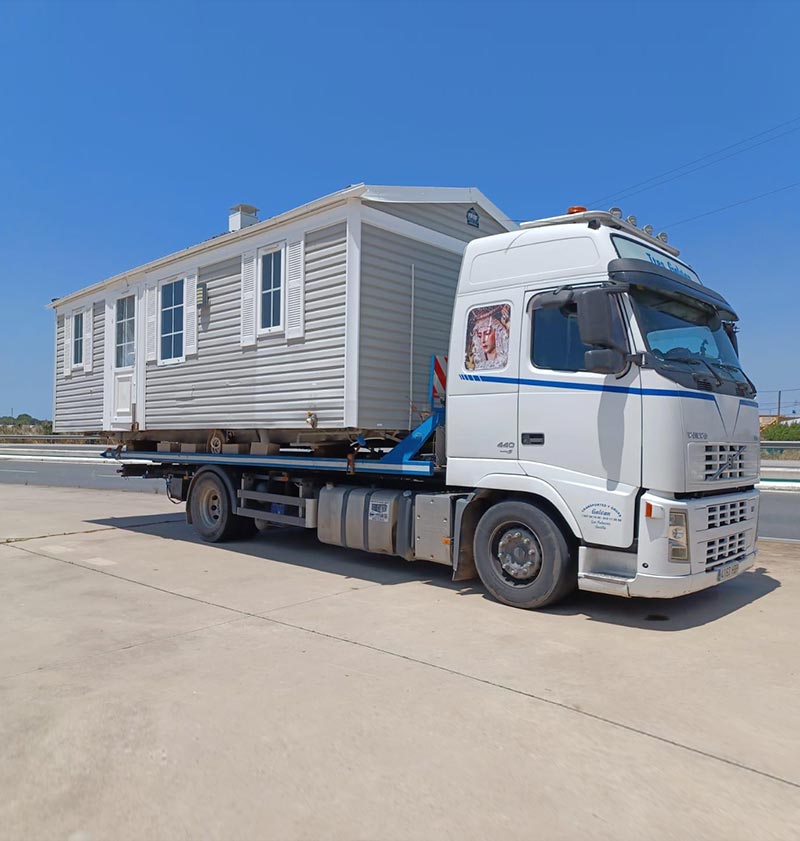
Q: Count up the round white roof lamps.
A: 4